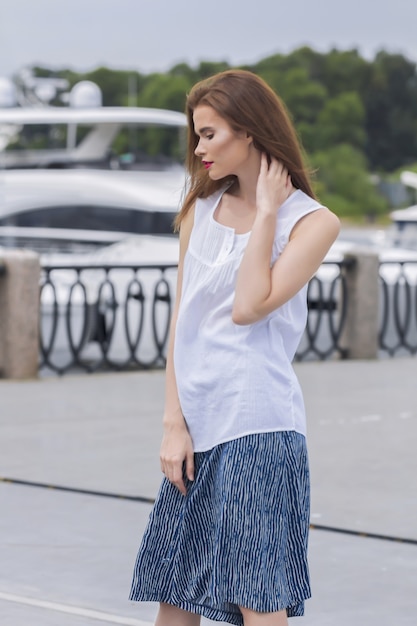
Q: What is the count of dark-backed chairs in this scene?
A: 0